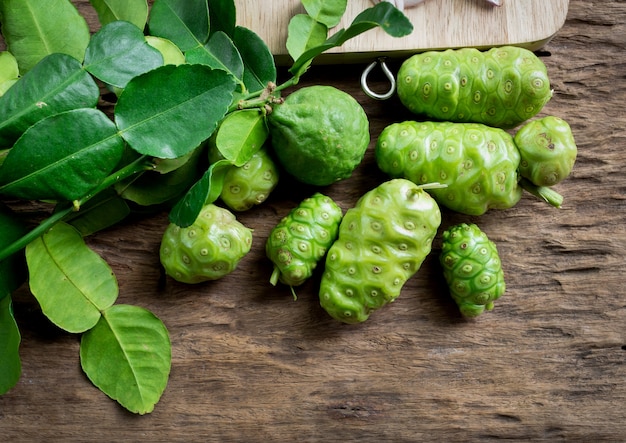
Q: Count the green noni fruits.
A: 8